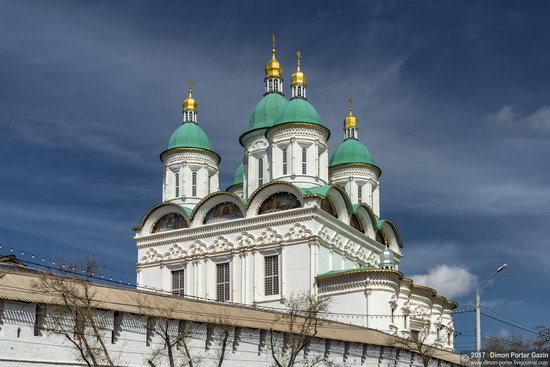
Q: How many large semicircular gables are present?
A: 6